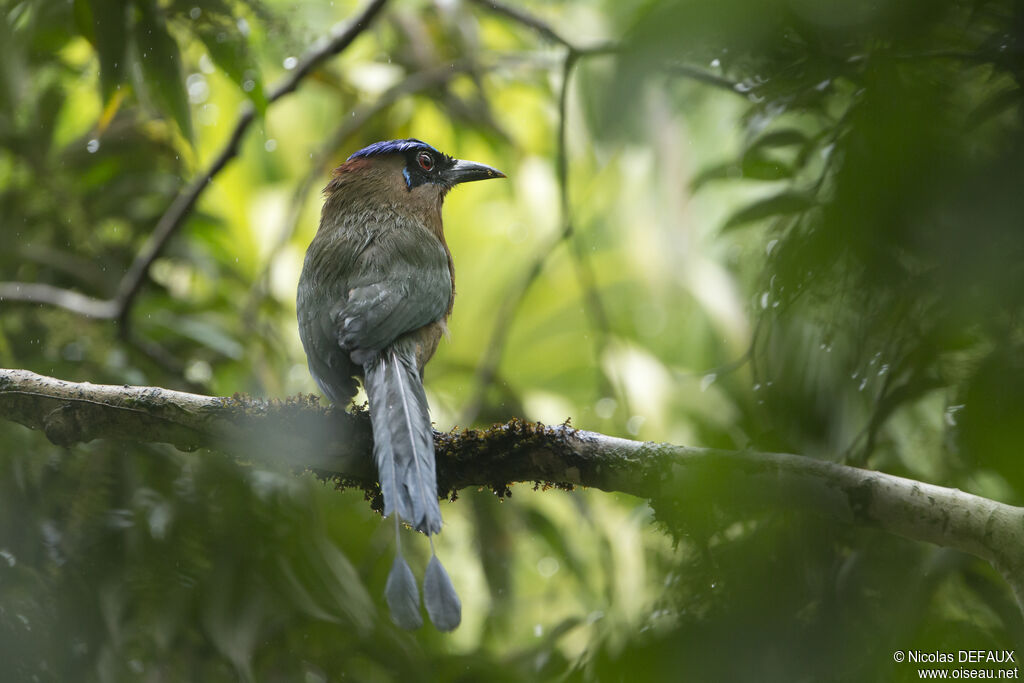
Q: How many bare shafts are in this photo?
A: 2